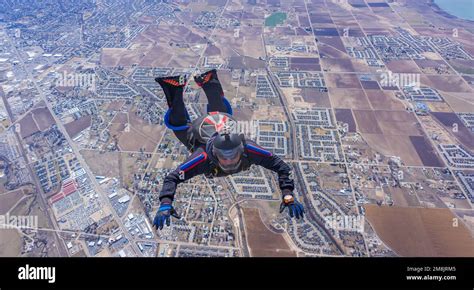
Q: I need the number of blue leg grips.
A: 2